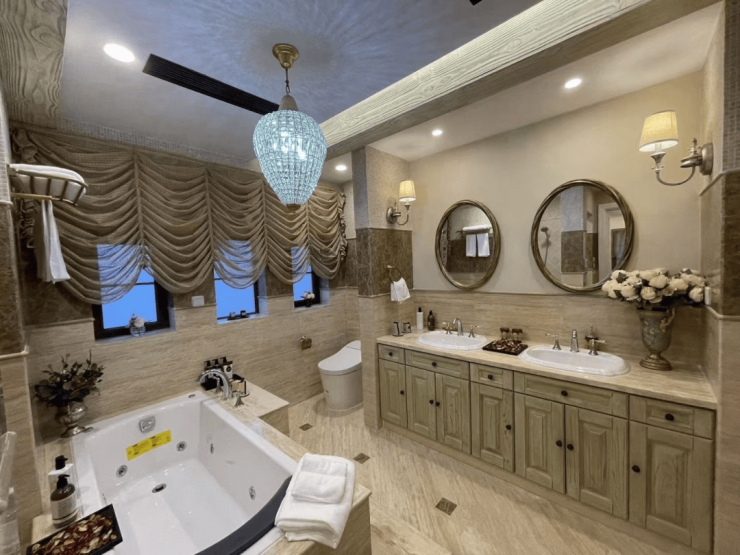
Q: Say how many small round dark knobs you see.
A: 12